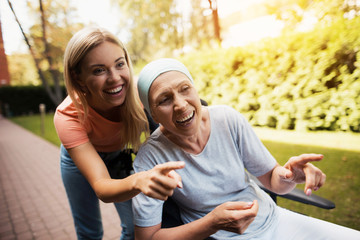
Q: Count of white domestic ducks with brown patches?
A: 0